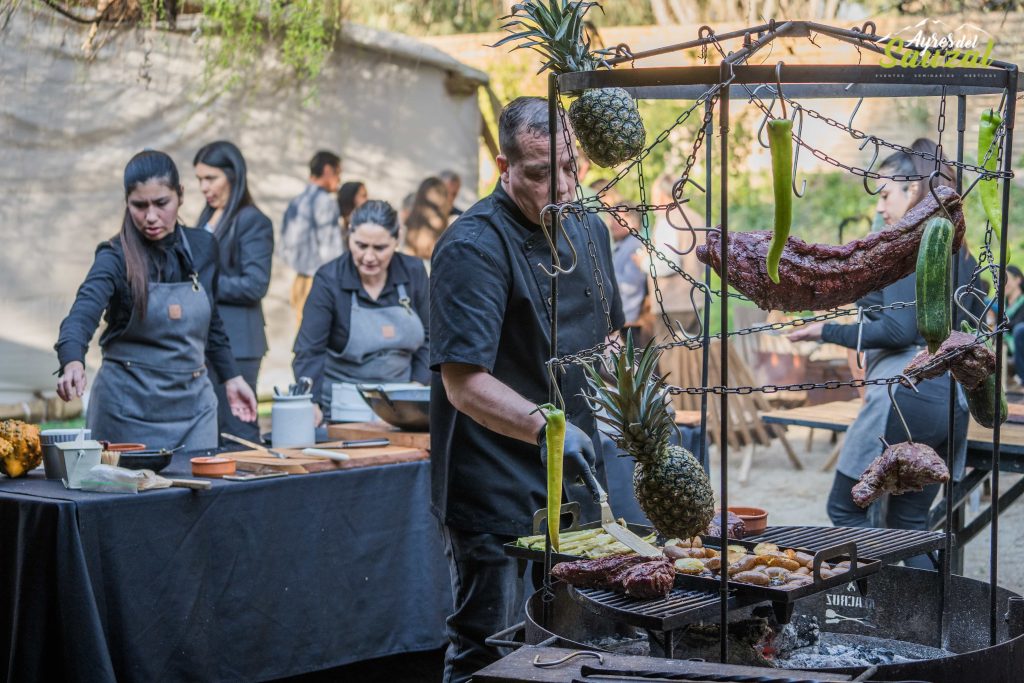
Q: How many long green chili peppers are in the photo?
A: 3